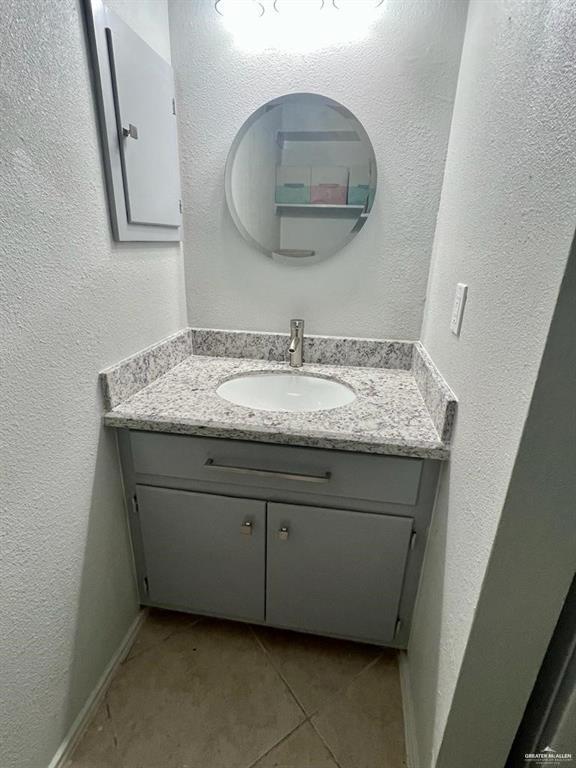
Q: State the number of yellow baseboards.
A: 0